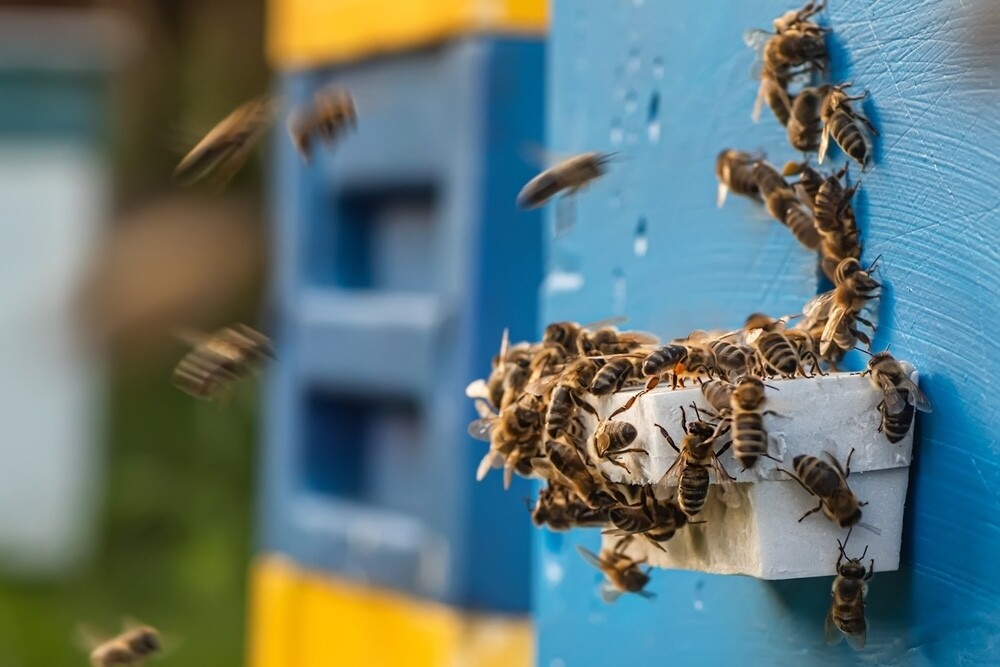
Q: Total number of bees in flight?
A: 5